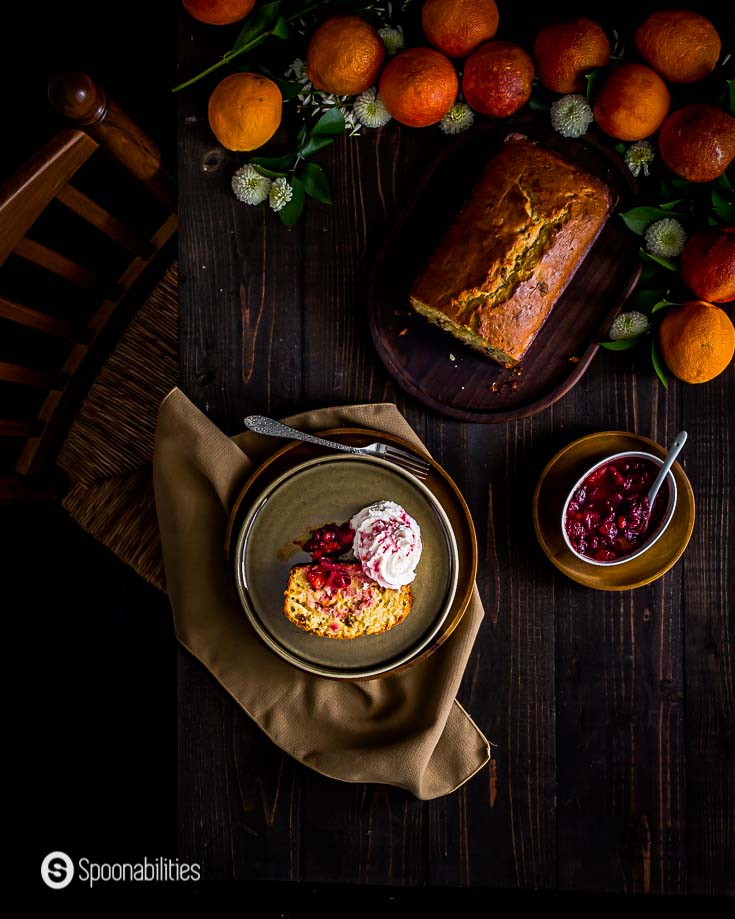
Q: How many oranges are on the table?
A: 12